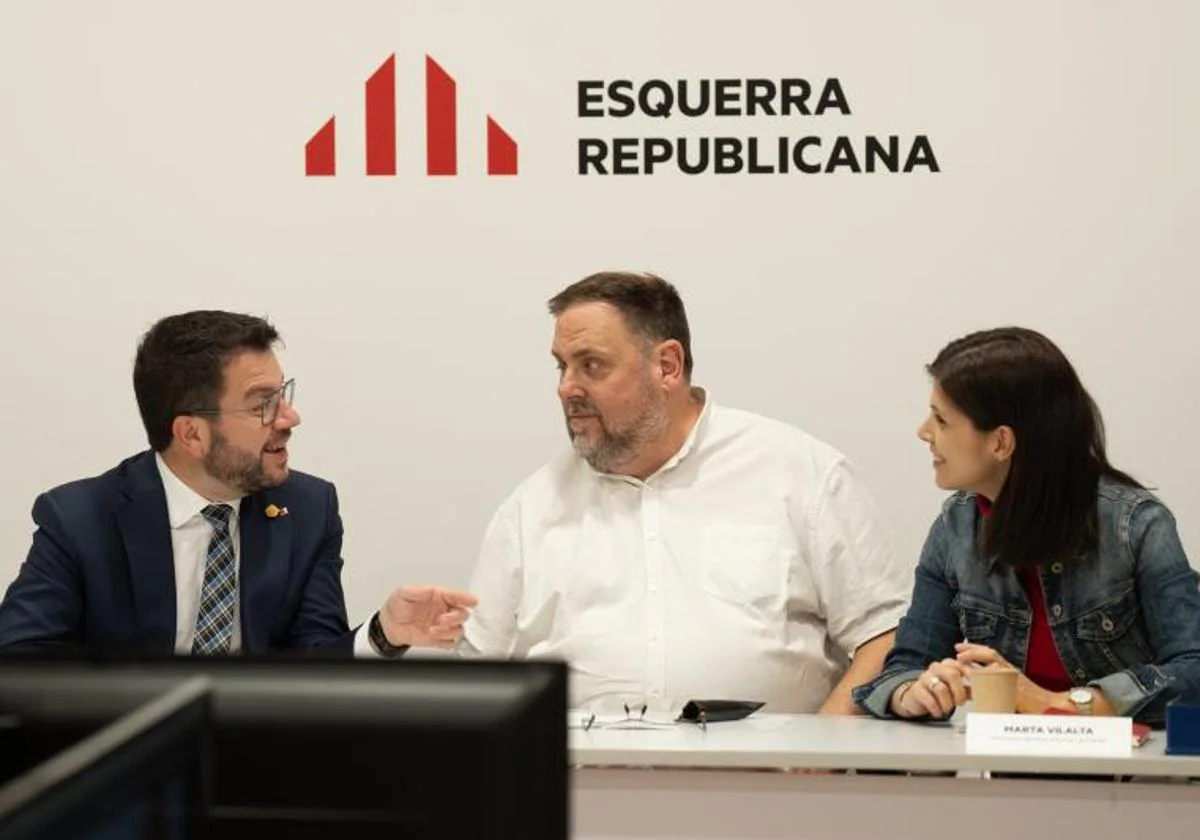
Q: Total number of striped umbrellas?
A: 0